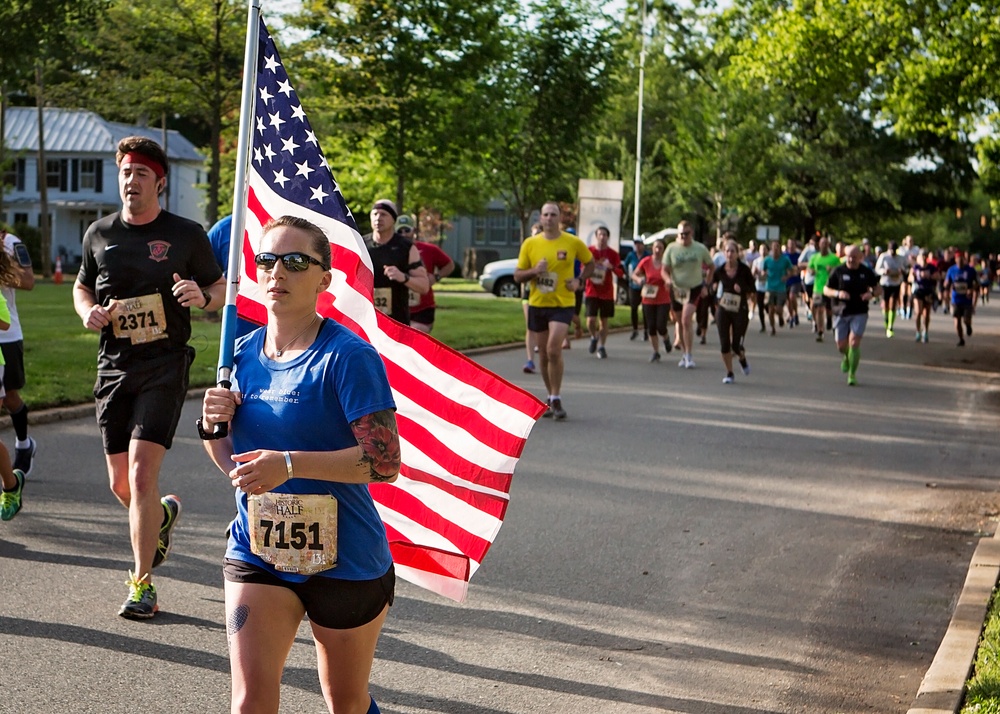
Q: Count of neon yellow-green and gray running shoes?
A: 2